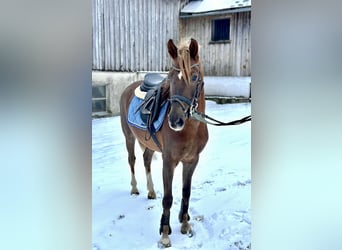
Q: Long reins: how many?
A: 2